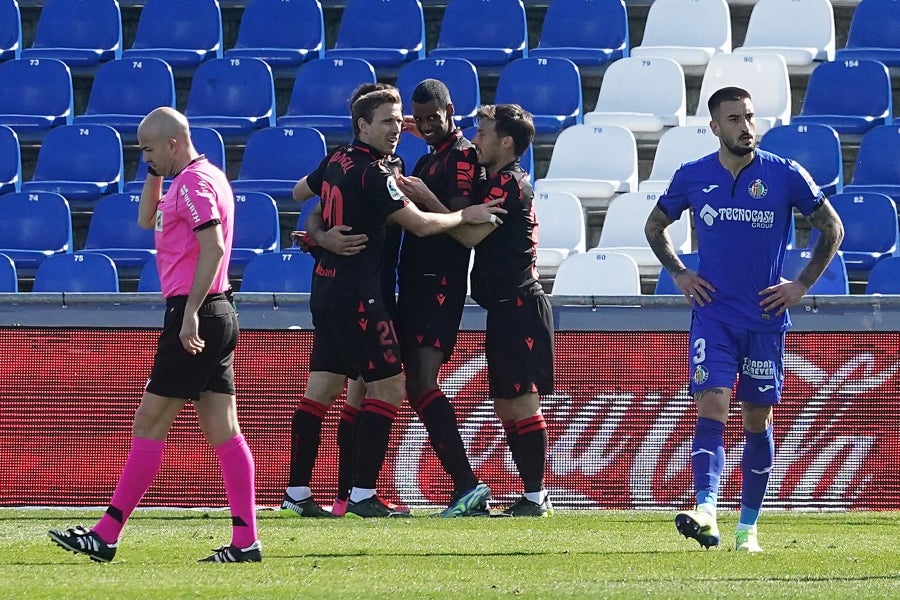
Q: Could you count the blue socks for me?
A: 2